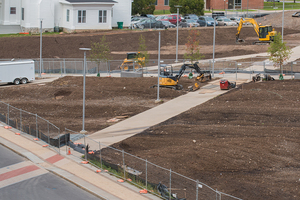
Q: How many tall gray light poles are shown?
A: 6